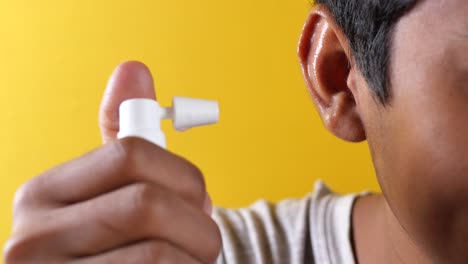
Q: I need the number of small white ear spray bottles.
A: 1